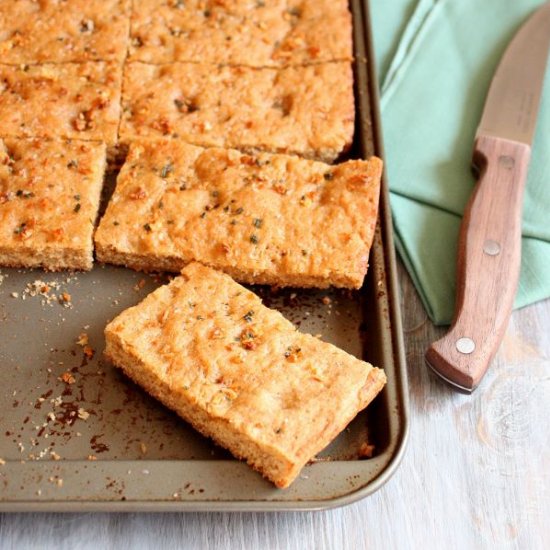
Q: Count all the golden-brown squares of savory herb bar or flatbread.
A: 7